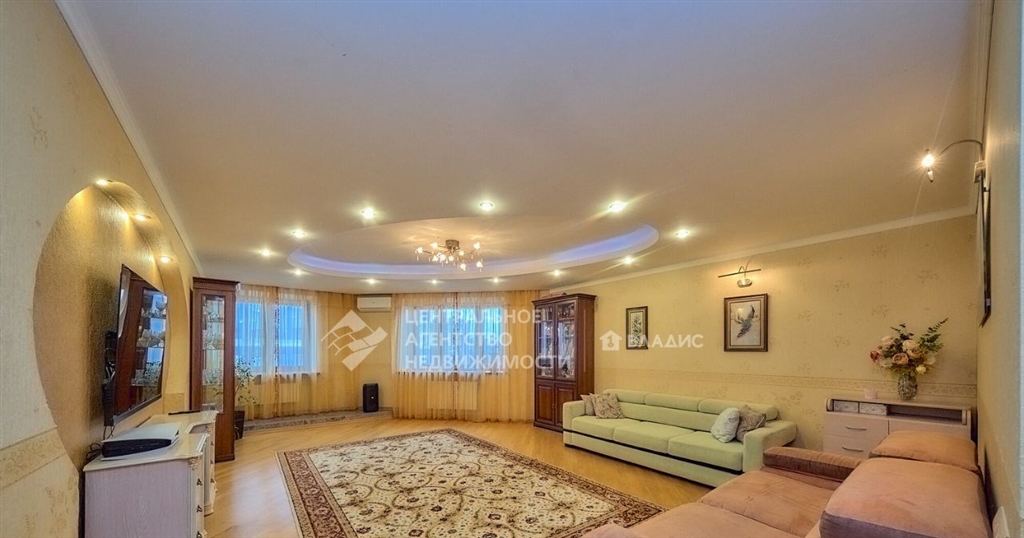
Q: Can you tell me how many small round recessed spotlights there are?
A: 15